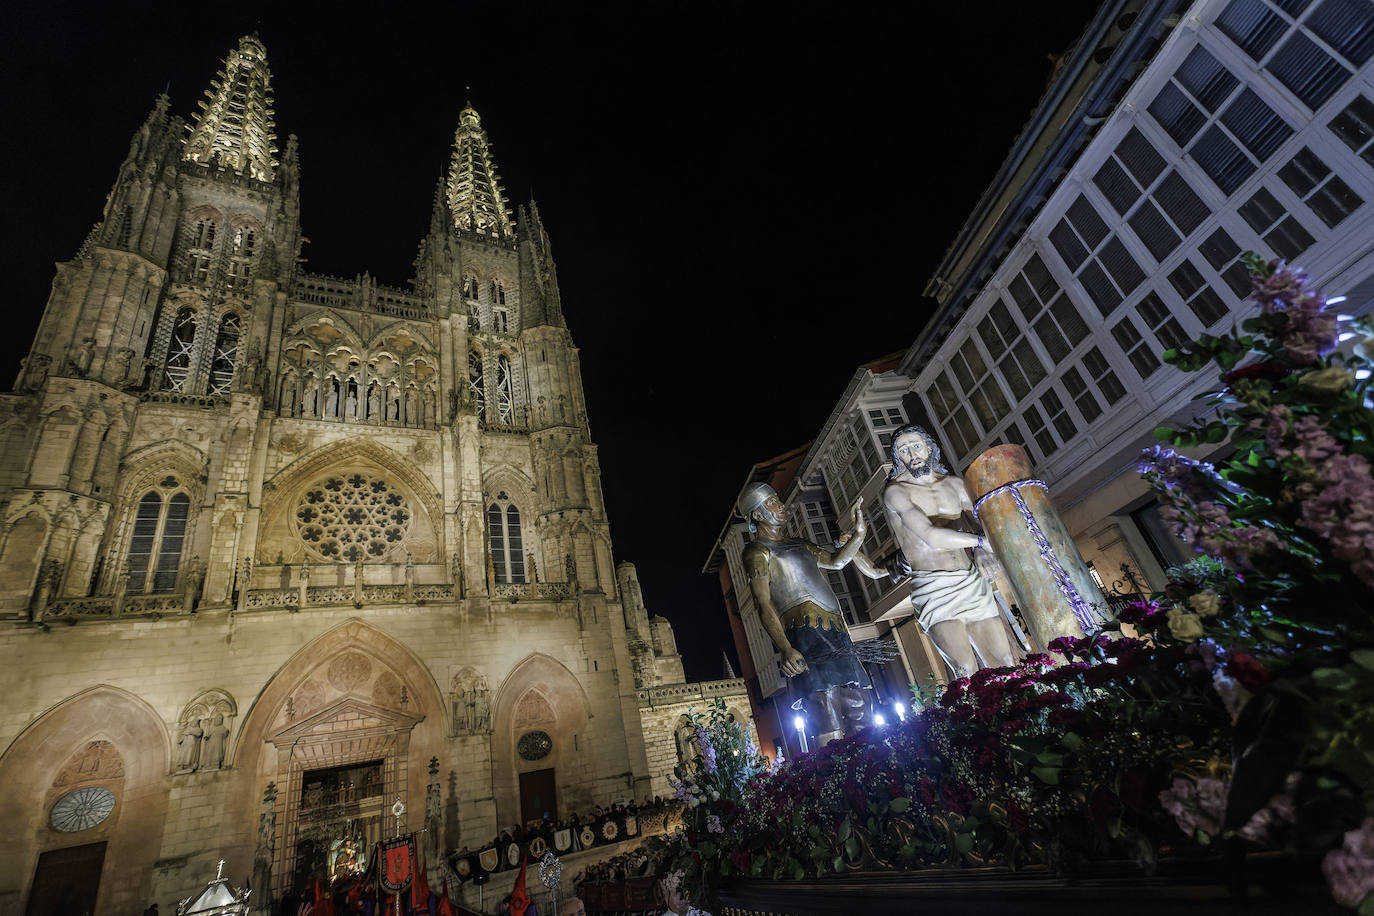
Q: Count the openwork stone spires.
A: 2